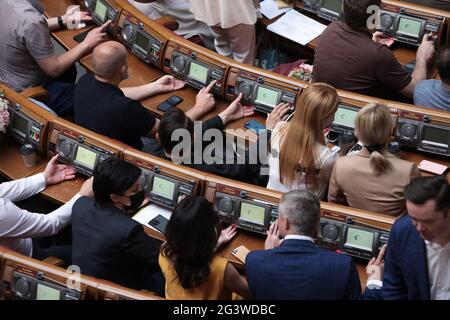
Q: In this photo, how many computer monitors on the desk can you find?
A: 14